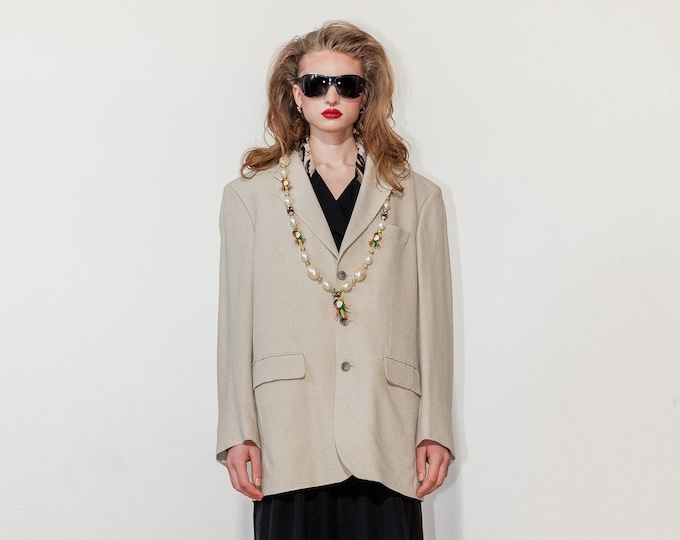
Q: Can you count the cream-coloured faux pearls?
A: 12